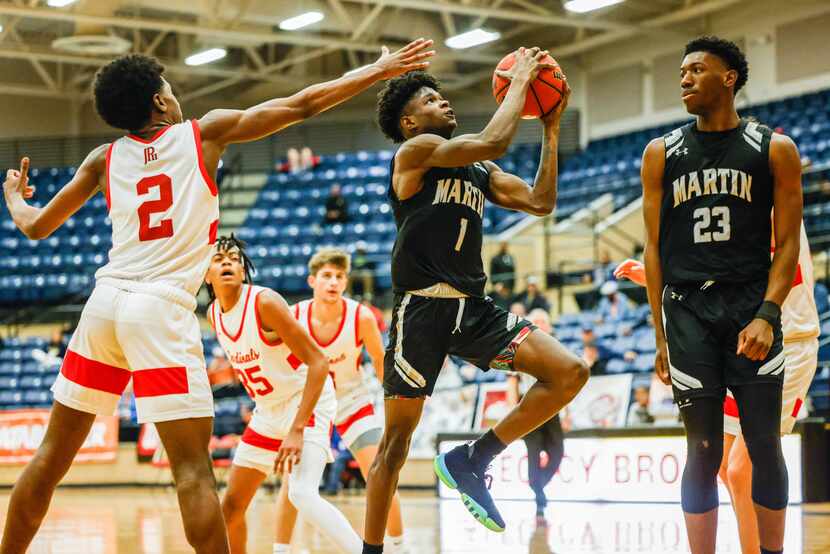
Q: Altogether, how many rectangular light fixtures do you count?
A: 5